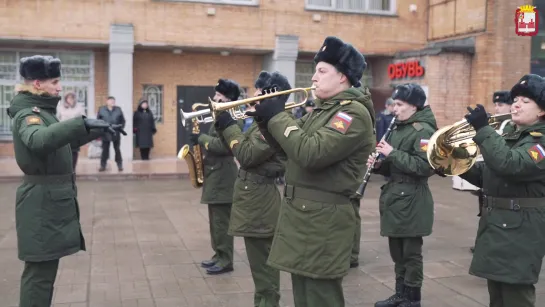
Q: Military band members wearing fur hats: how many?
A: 7